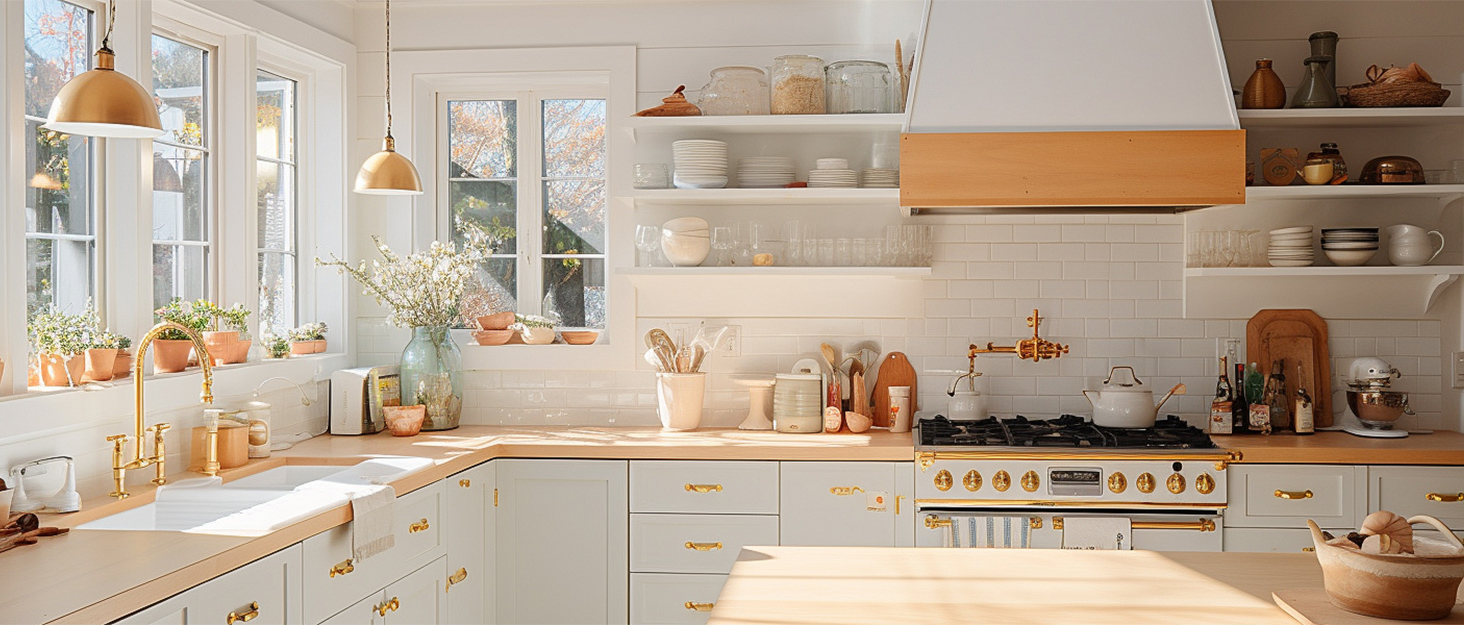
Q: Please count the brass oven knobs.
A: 8